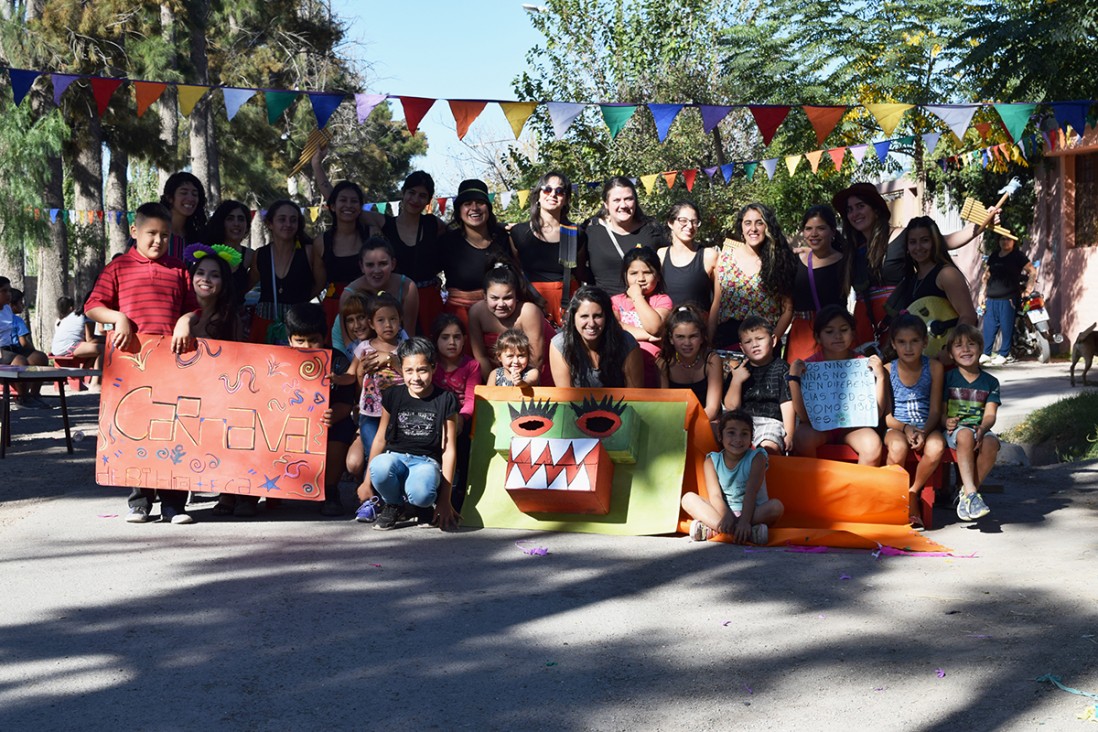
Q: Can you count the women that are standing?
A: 13